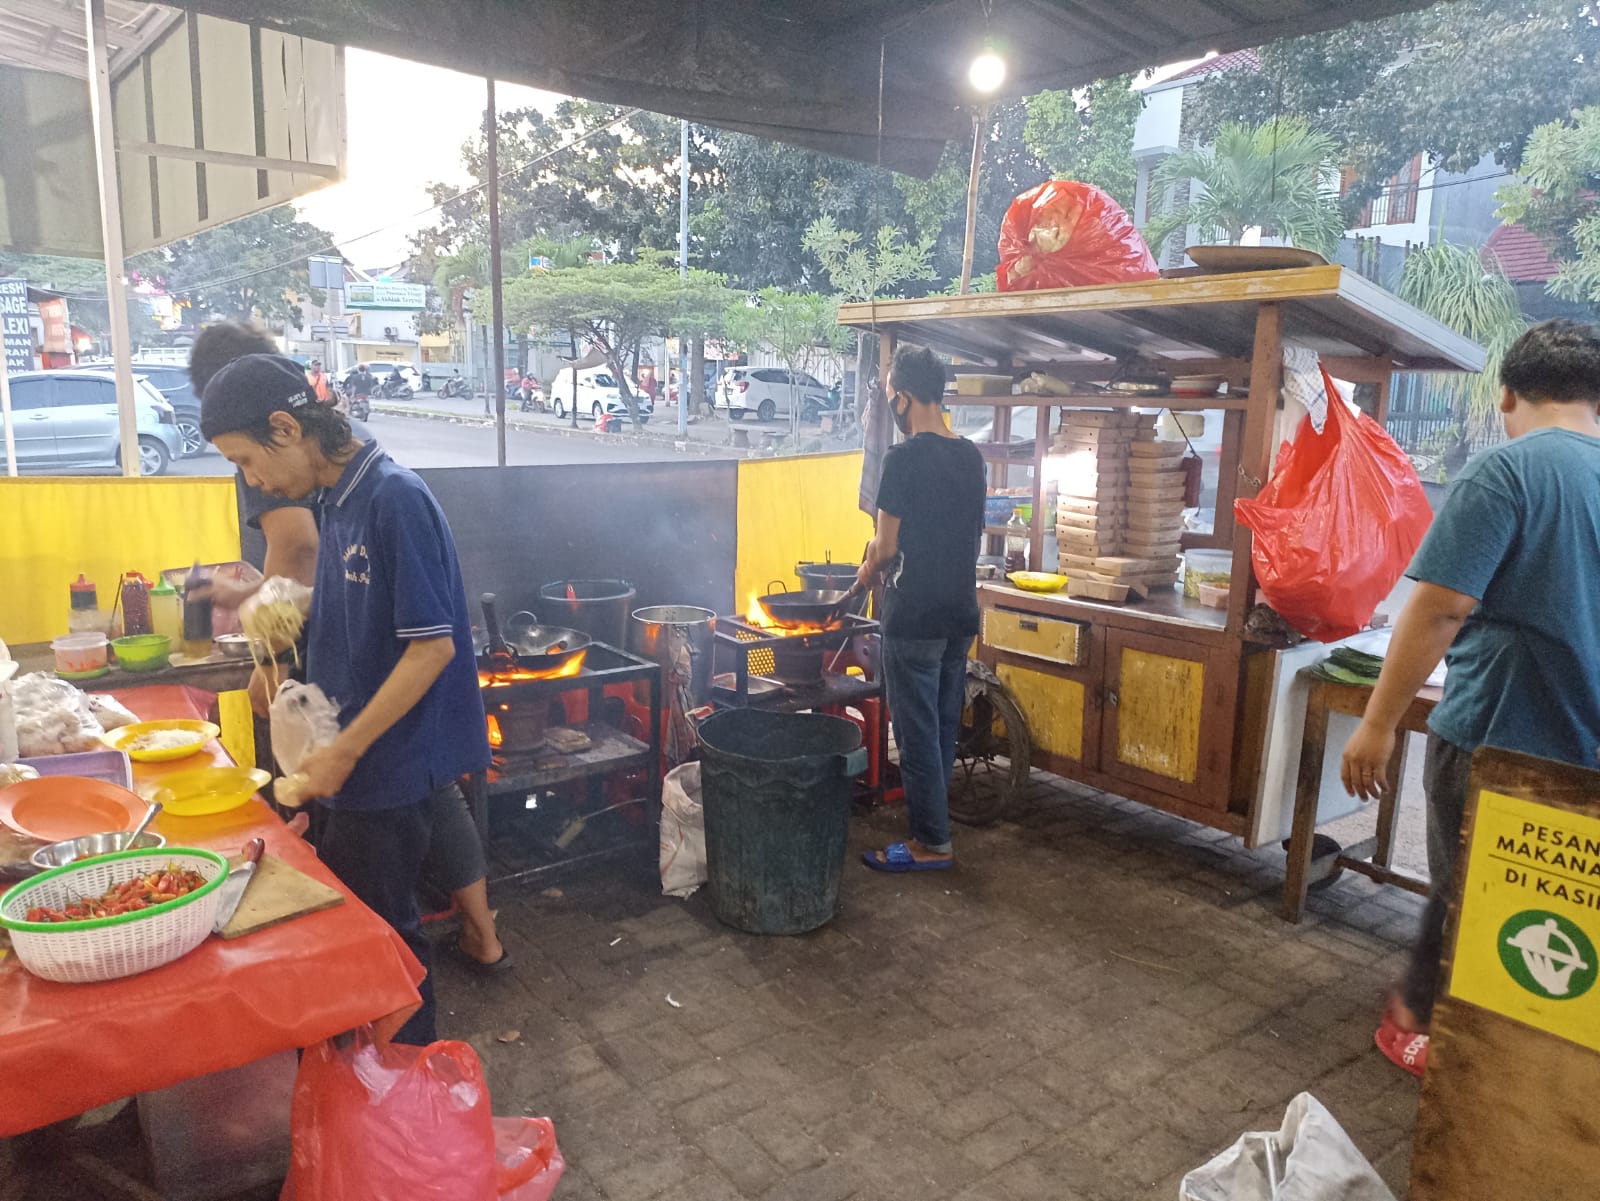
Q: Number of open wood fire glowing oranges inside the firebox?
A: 2